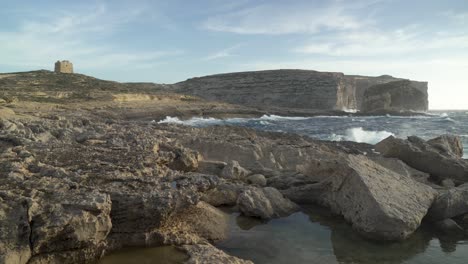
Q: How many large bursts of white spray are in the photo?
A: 1